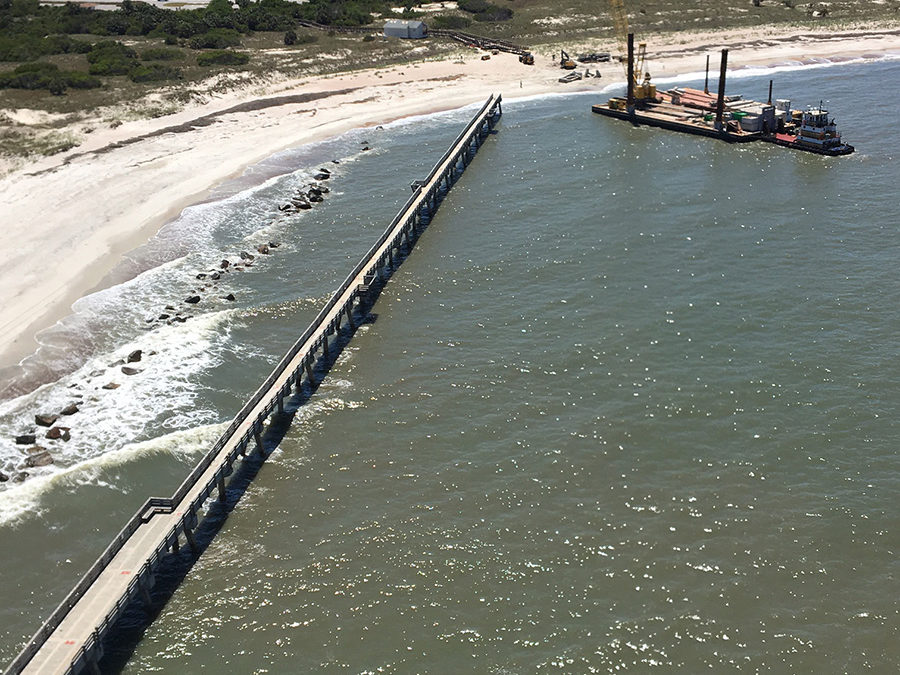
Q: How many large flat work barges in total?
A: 1